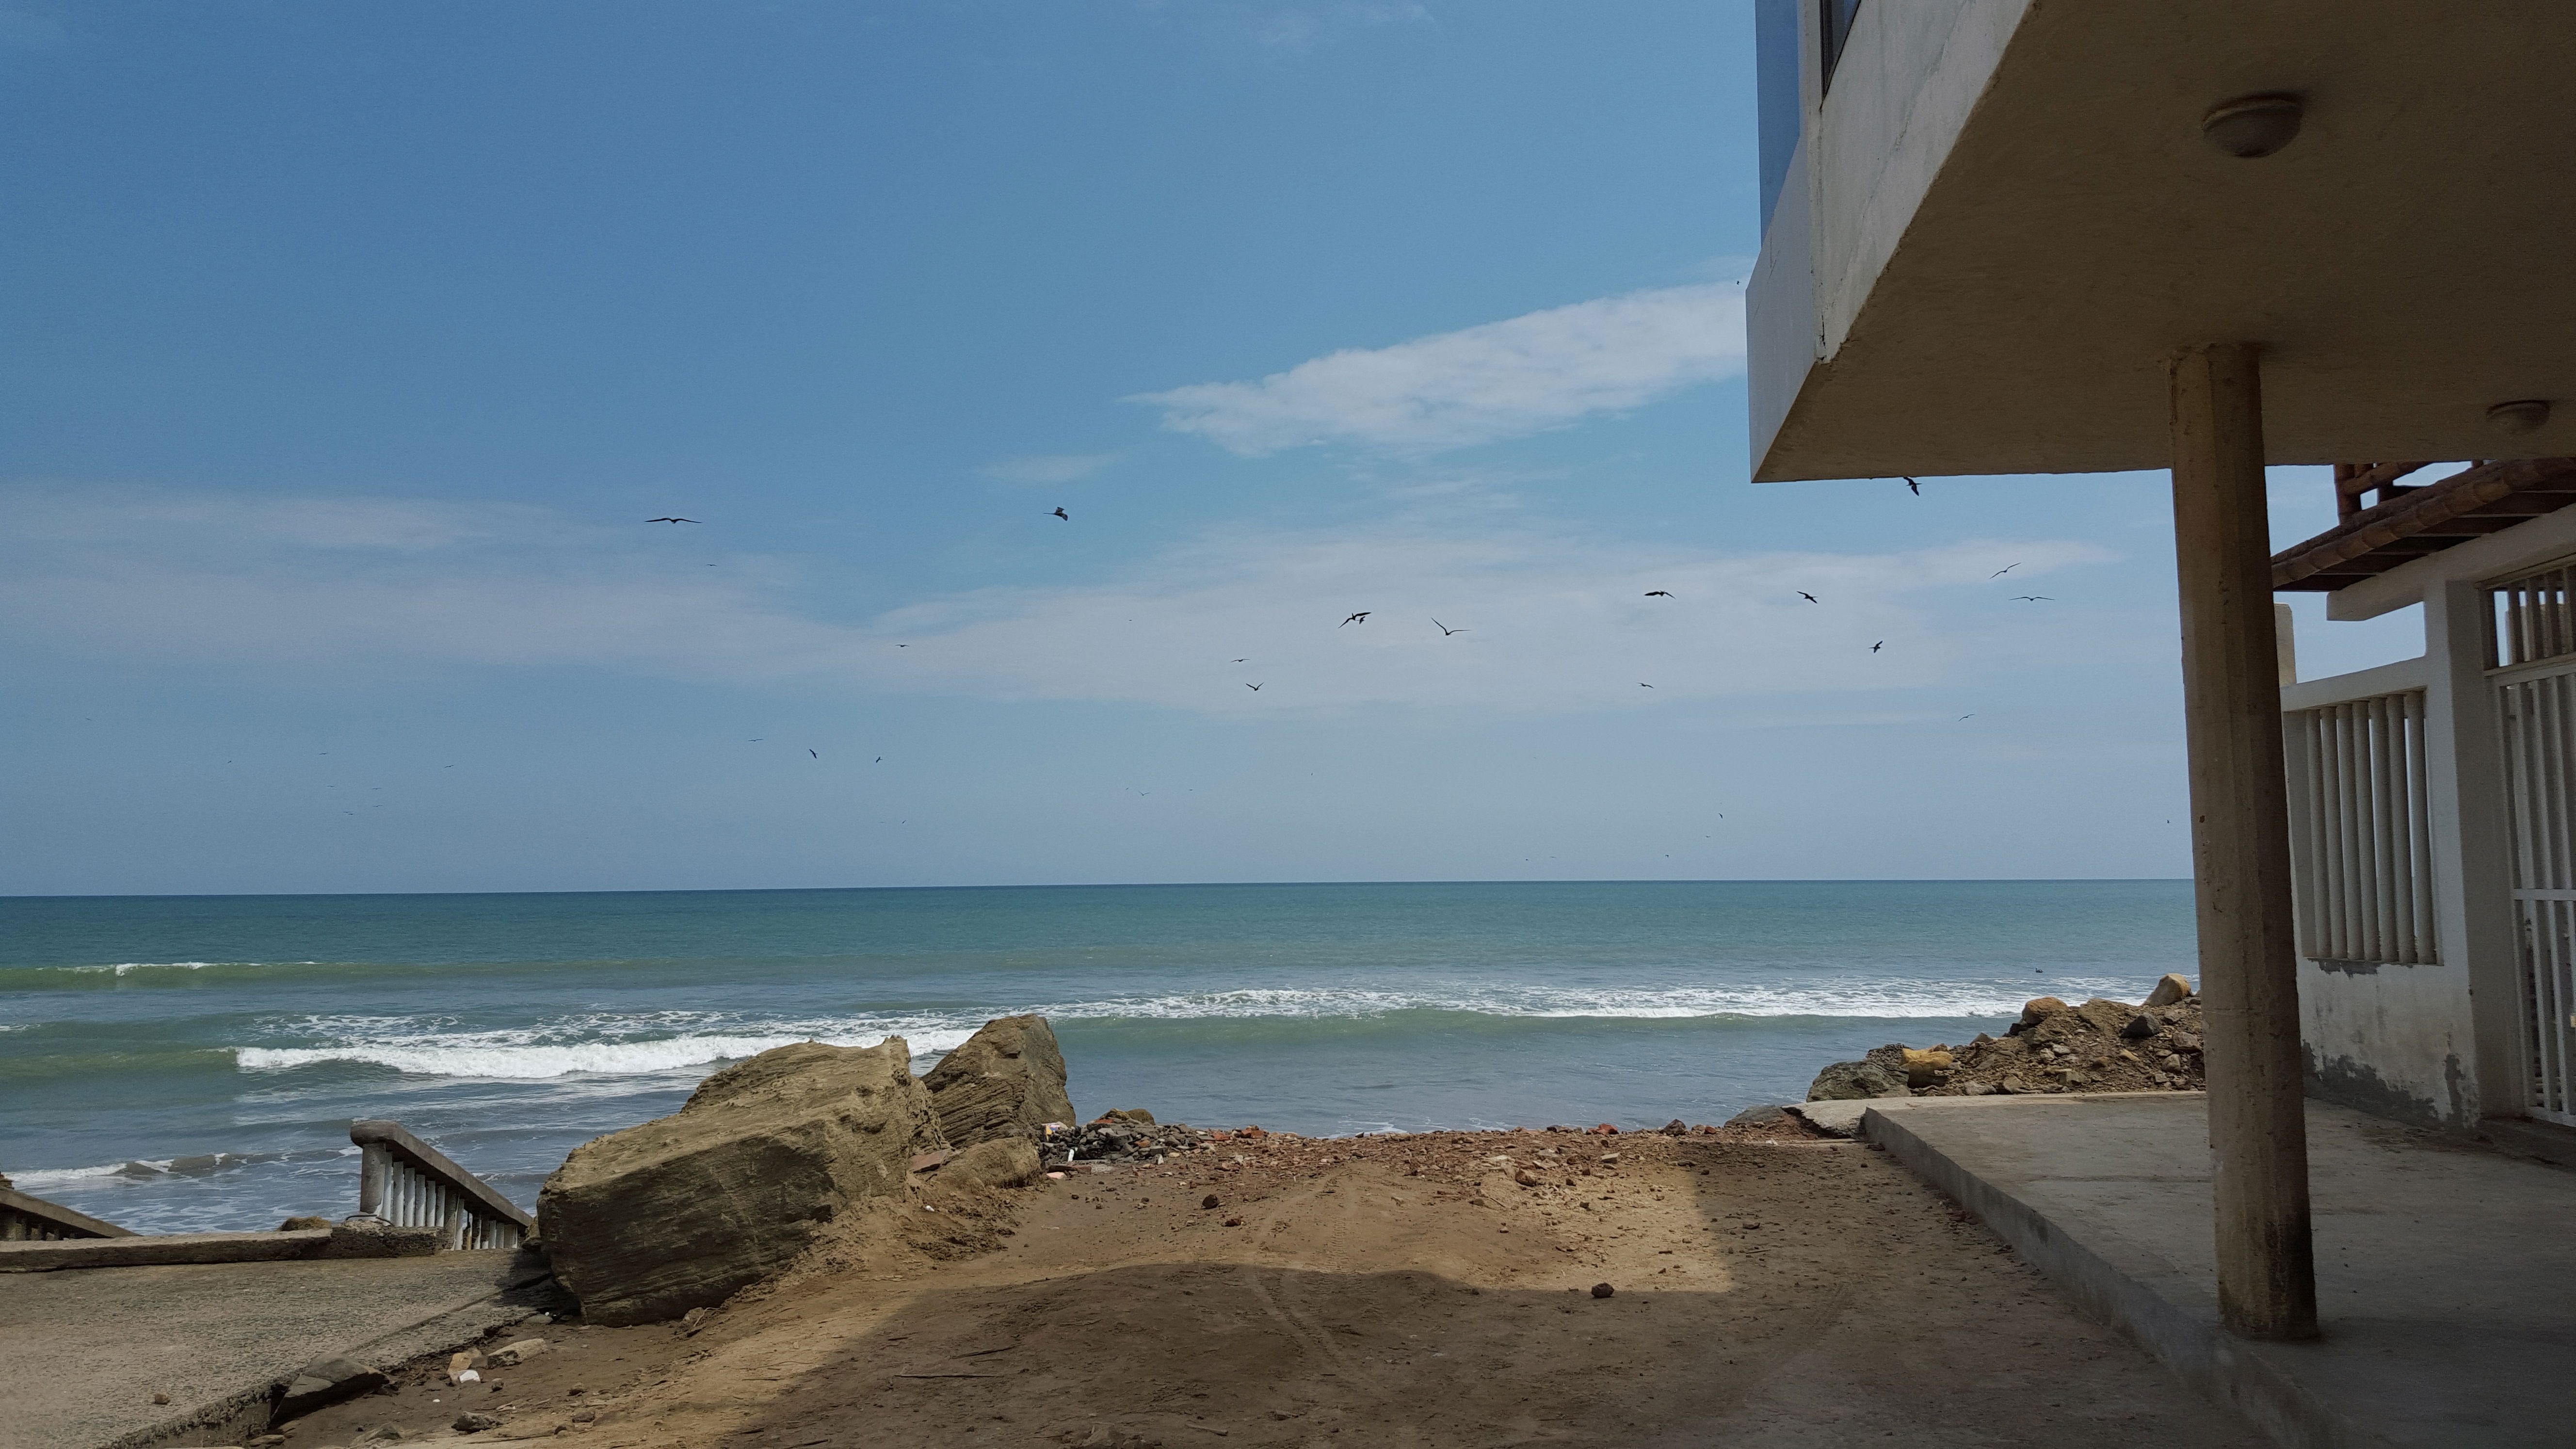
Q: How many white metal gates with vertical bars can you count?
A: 1